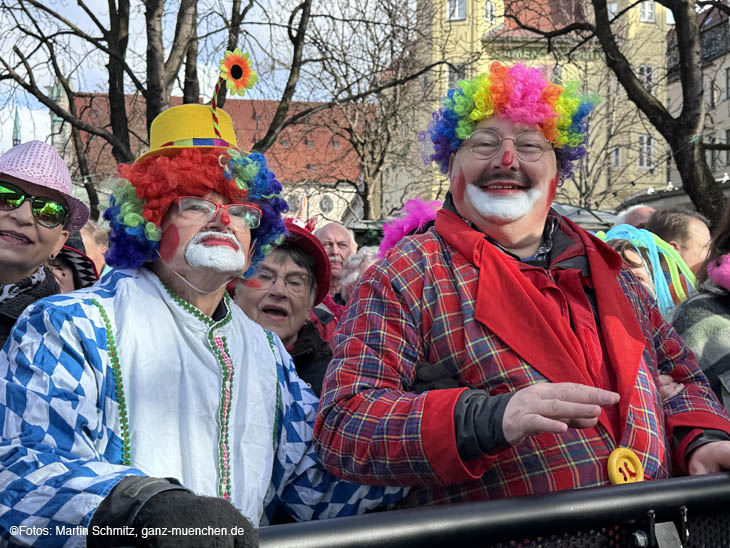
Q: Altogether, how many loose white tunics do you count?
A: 1